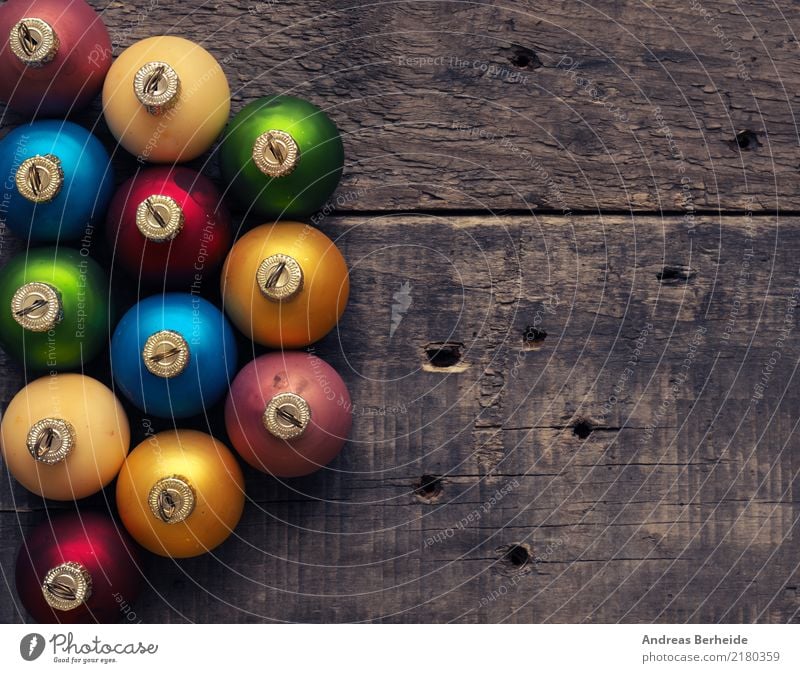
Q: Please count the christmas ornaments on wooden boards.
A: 12